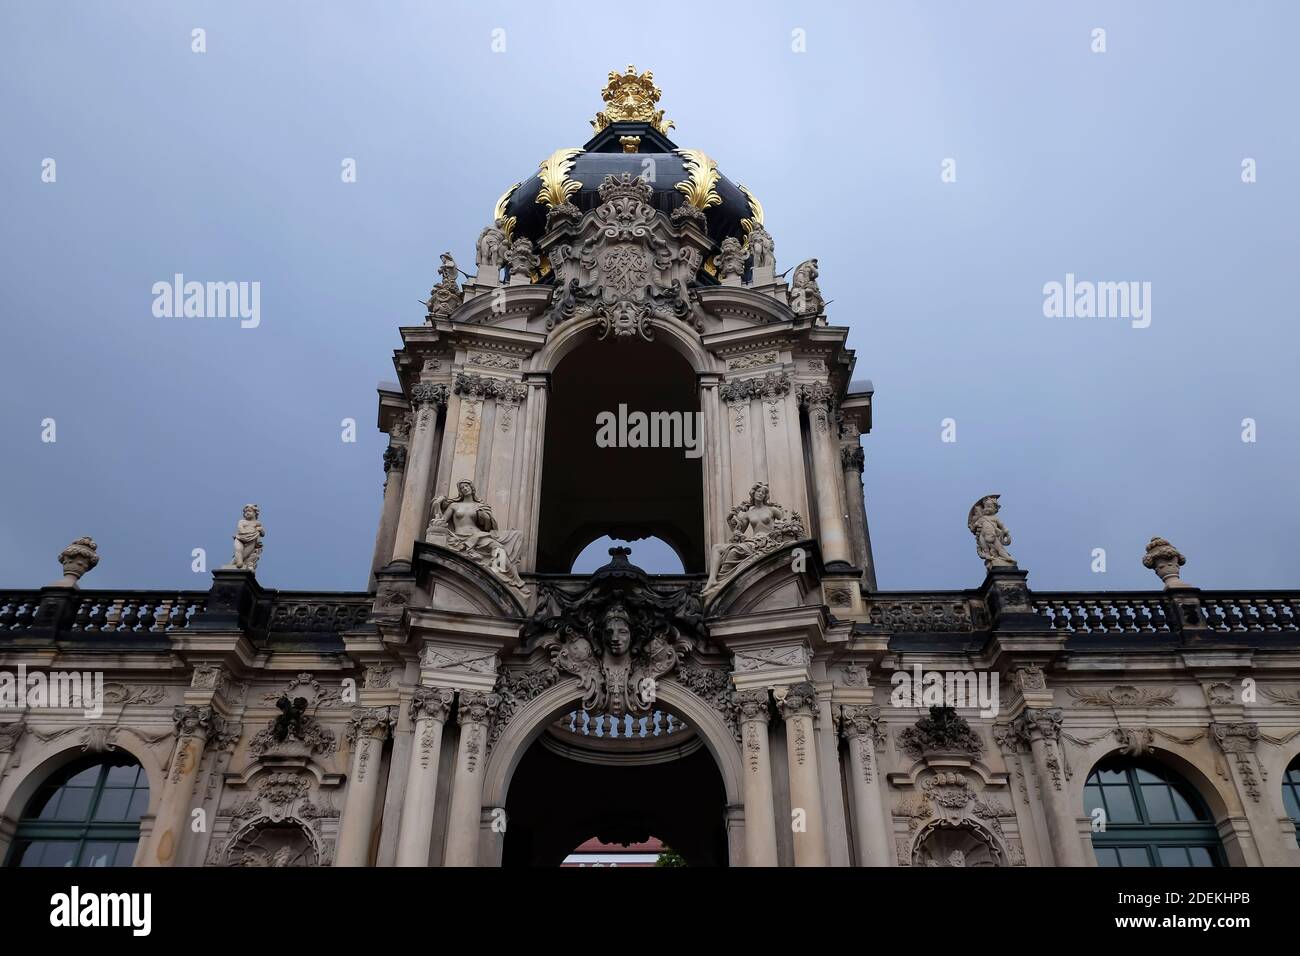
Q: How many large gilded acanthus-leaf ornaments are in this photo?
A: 4